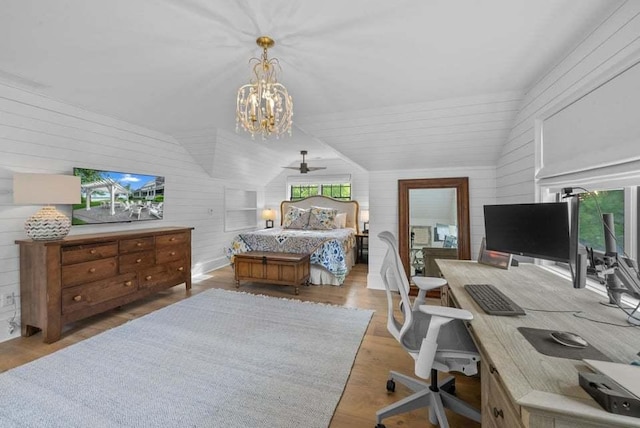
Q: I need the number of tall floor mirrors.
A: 1